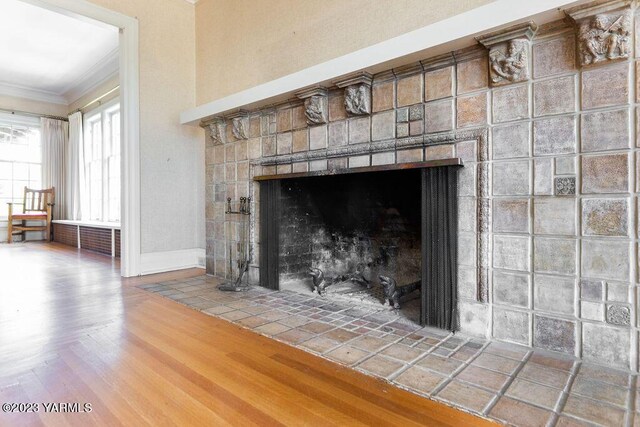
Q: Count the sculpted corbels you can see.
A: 6